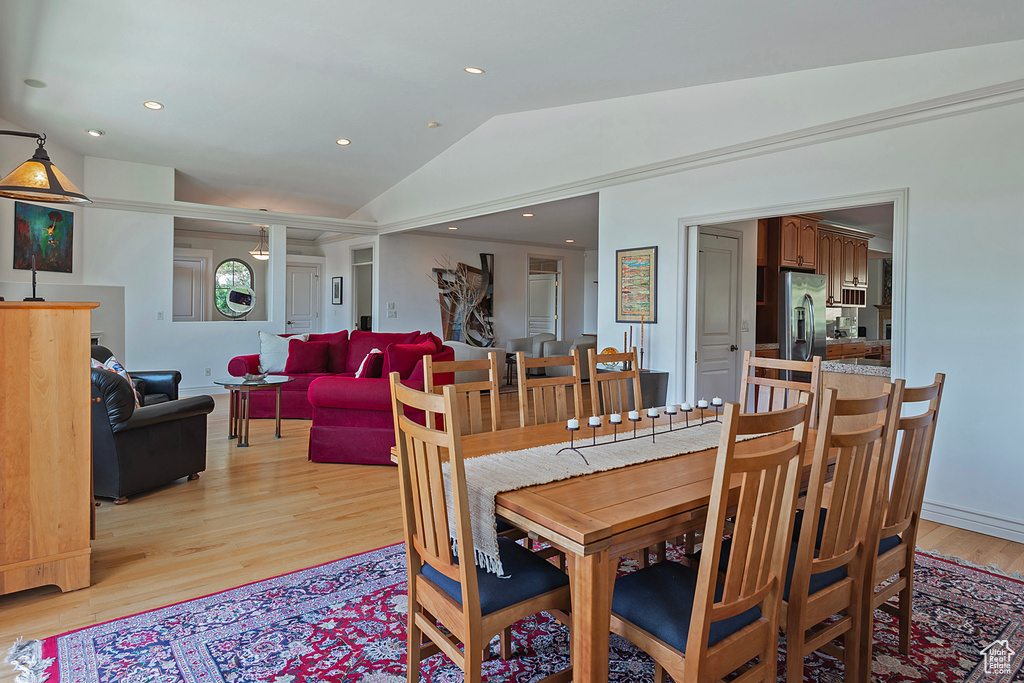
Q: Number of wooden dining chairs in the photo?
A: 8